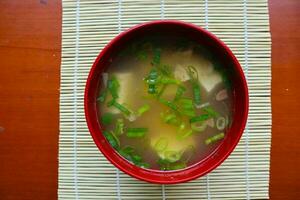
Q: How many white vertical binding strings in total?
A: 5